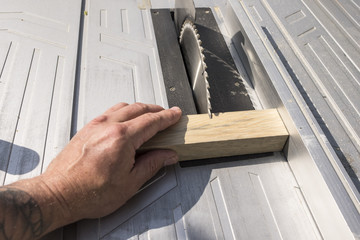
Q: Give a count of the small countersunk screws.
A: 4